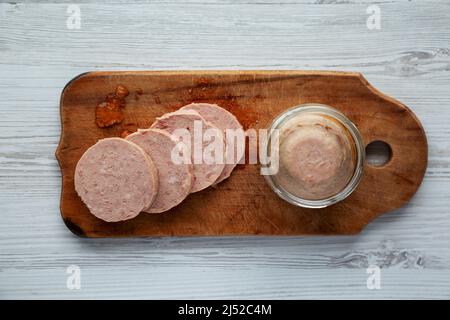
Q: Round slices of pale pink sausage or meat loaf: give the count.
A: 4